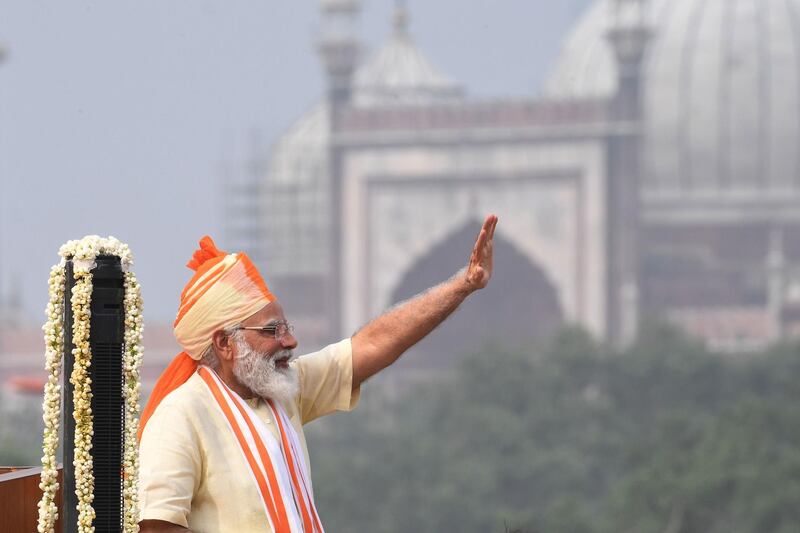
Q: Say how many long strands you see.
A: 3